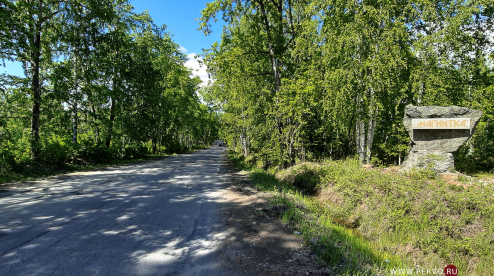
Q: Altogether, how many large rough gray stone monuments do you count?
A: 1